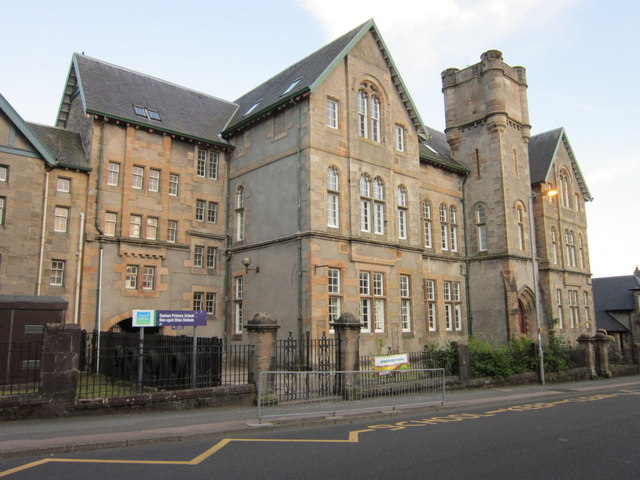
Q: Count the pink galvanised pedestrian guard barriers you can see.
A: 0